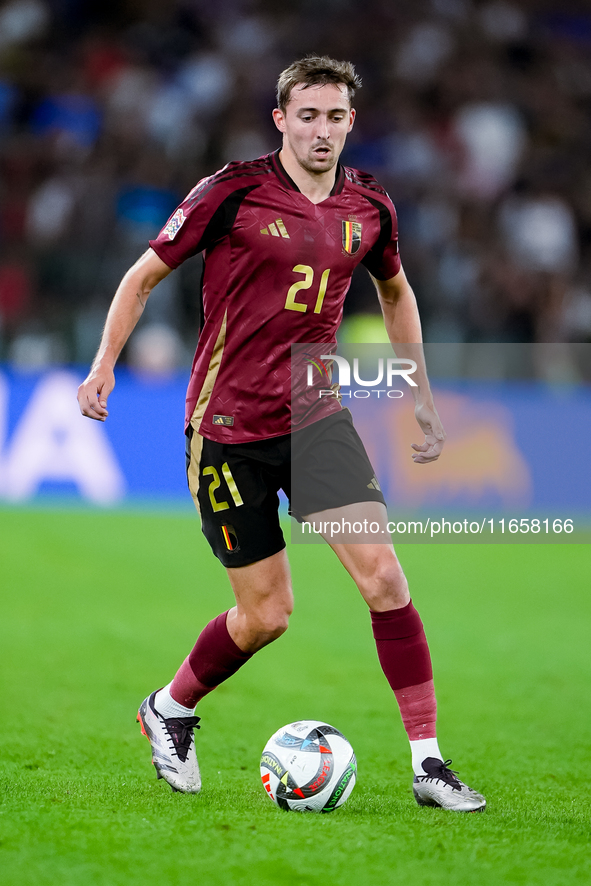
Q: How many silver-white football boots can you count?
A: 2